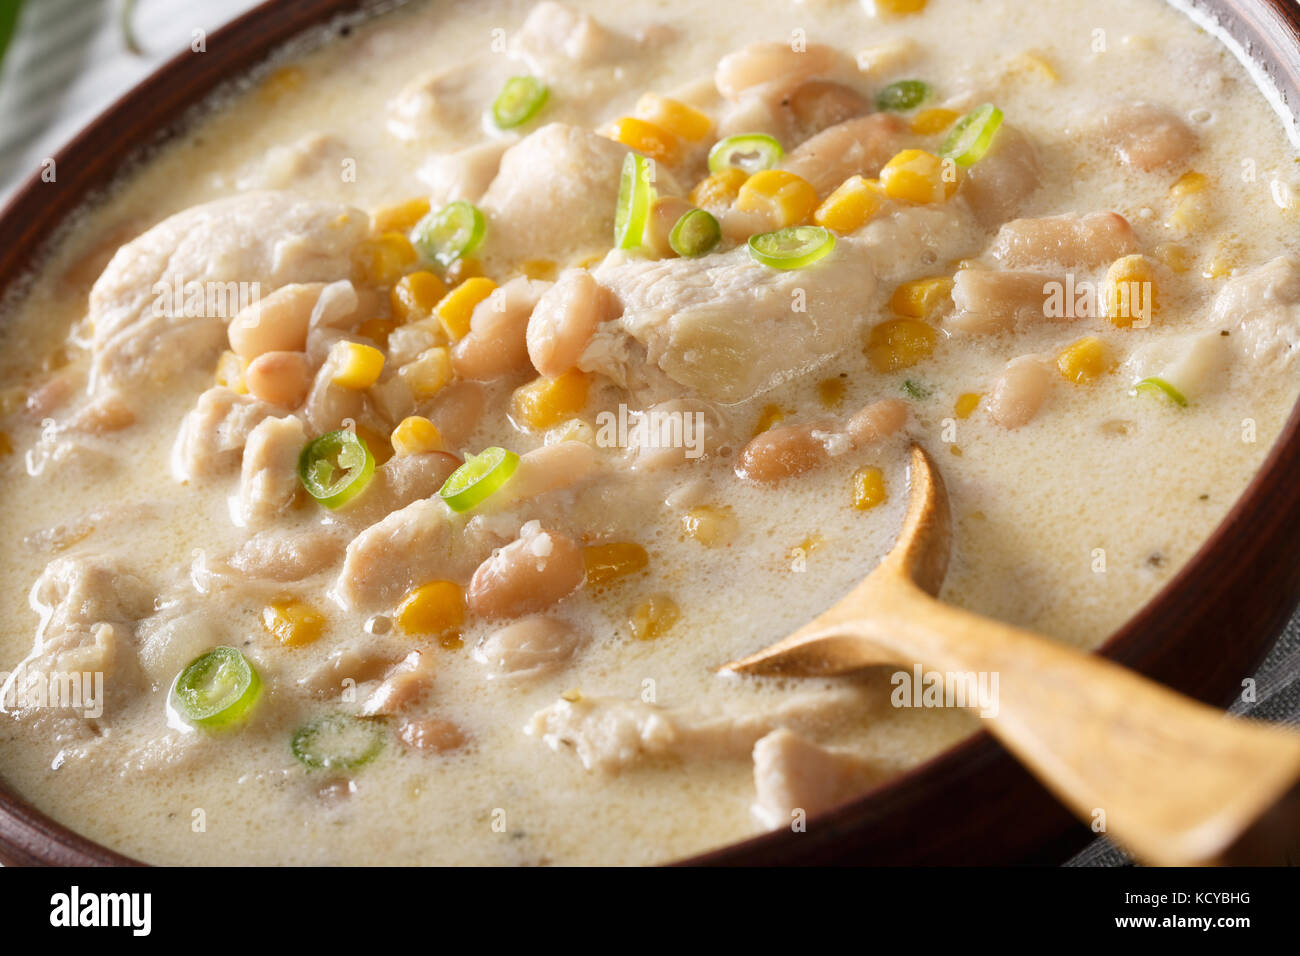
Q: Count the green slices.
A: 13